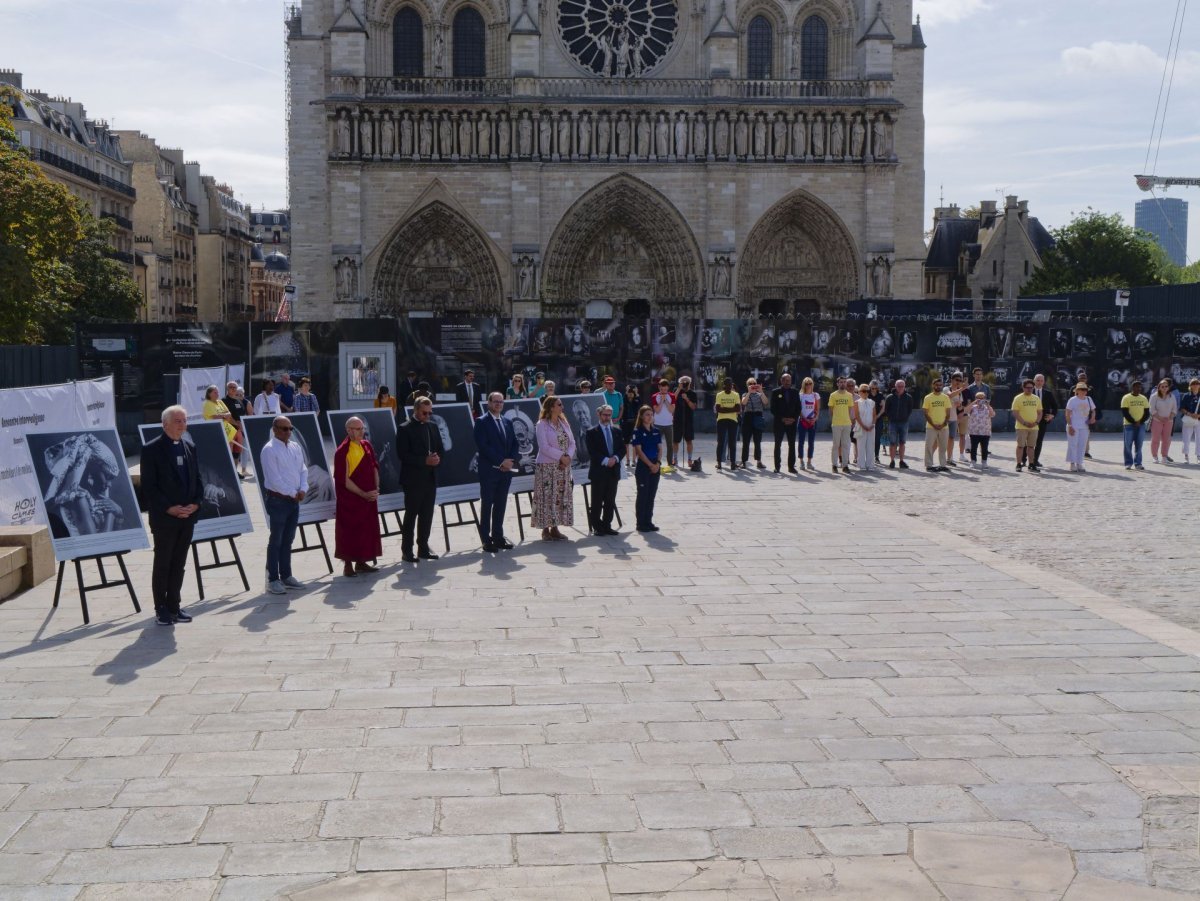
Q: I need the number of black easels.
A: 7